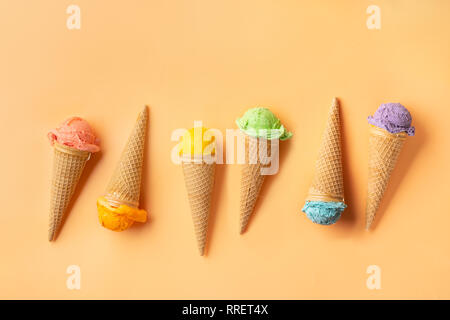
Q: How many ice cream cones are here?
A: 6